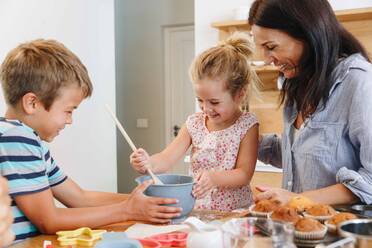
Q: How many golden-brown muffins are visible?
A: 6